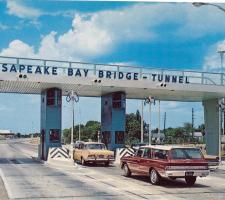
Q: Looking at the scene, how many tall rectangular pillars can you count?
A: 3